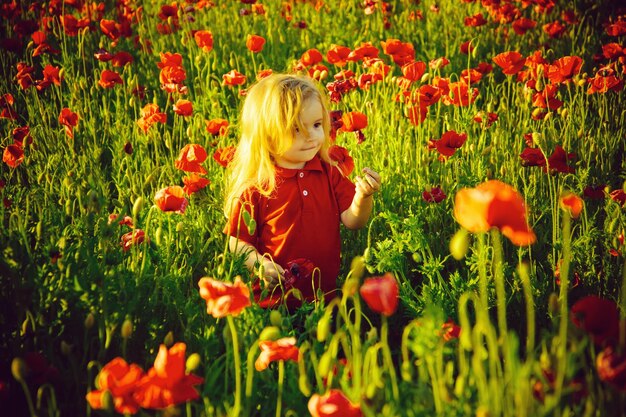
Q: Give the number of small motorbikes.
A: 0